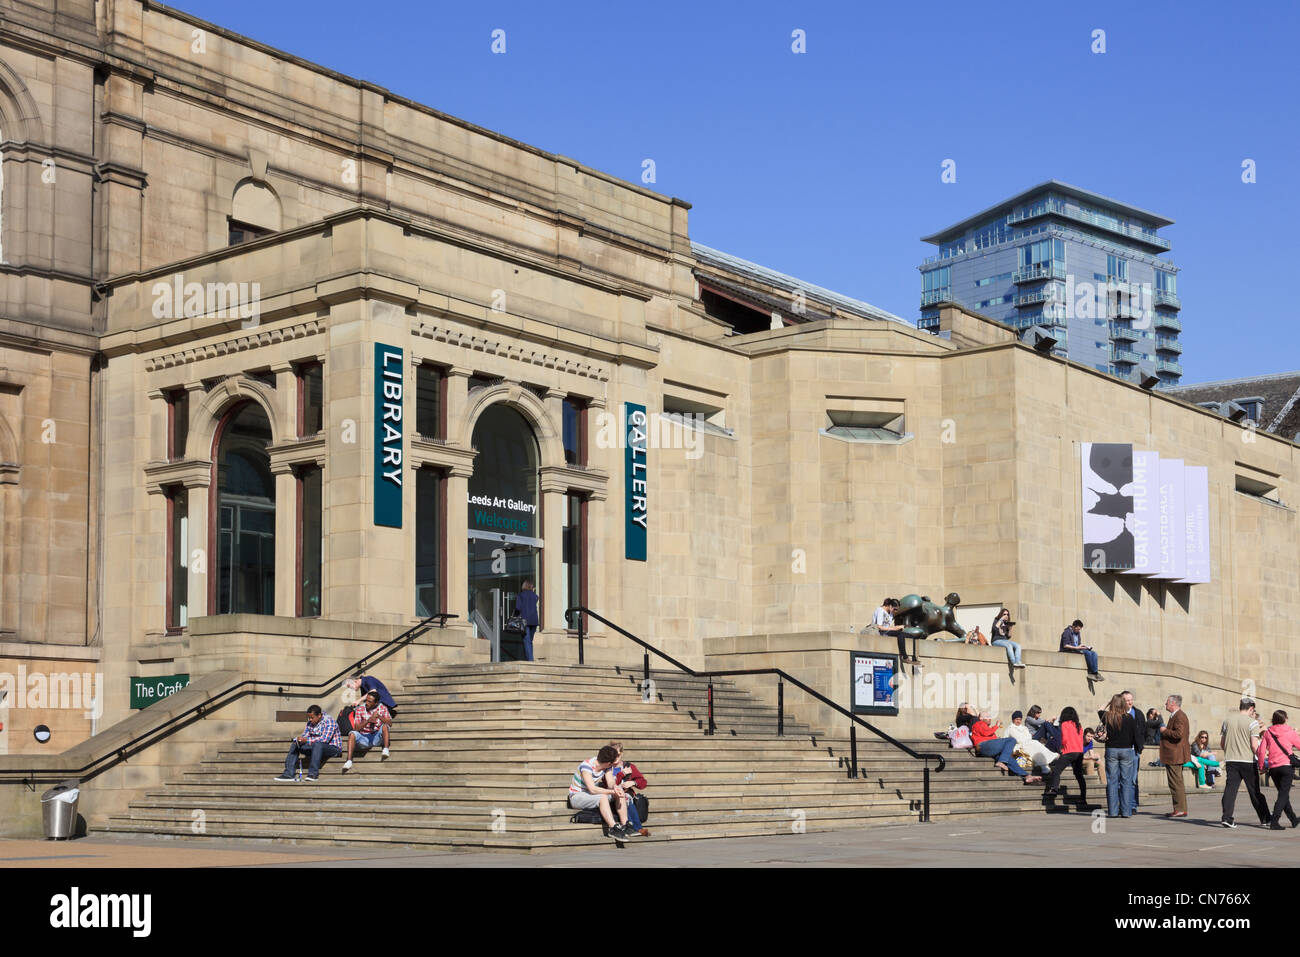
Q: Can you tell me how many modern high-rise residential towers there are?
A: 1